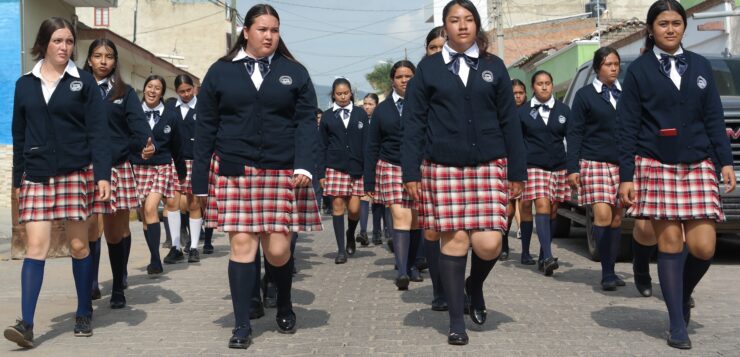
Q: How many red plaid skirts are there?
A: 11